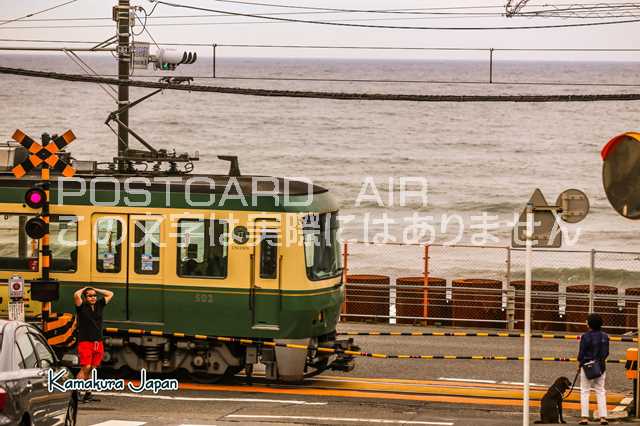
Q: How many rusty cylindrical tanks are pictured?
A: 6